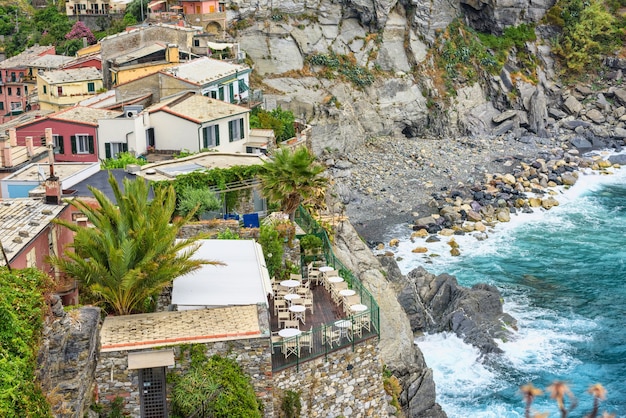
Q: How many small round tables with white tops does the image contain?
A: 9